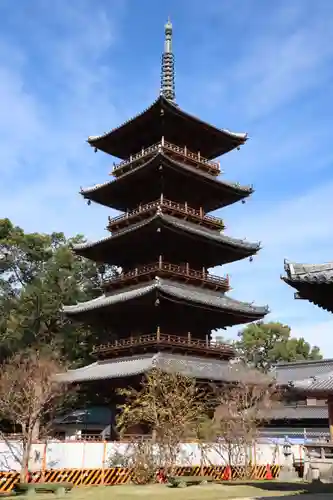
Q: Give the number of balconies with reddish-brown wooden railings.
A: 4